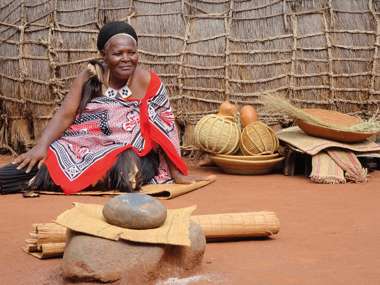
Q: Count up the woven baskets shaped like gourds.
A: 2